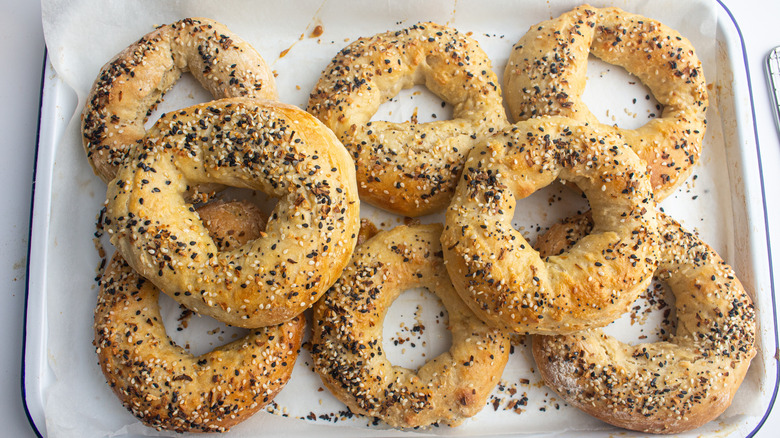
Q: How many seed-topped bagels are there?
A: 8